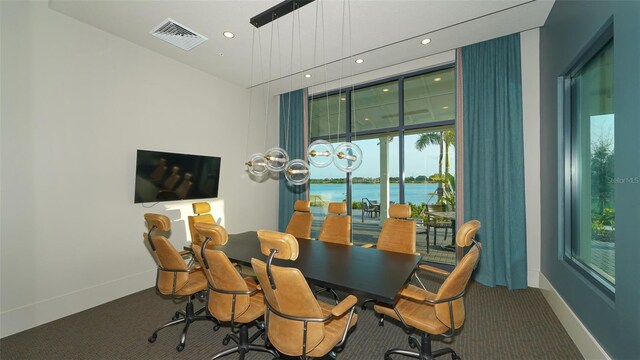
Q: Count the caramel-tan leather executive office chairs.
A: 8